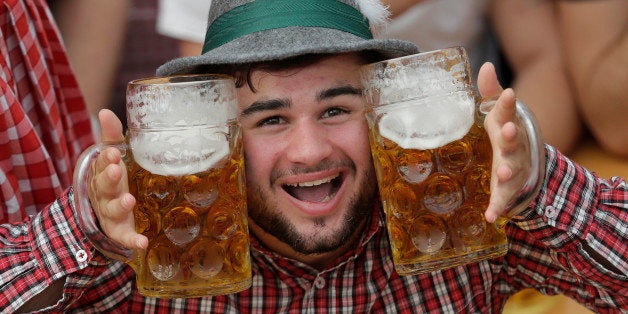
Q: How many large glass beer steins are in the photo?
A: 2